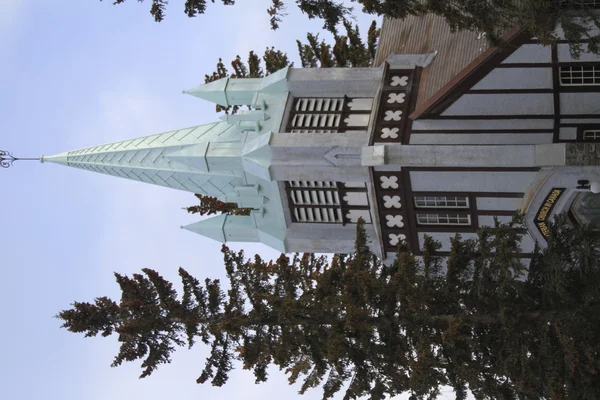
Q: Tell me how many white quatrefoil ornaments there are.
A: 8